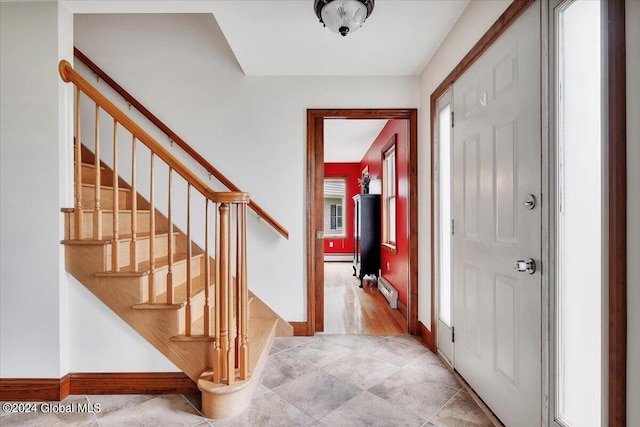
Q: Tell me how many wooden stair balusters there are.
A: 13